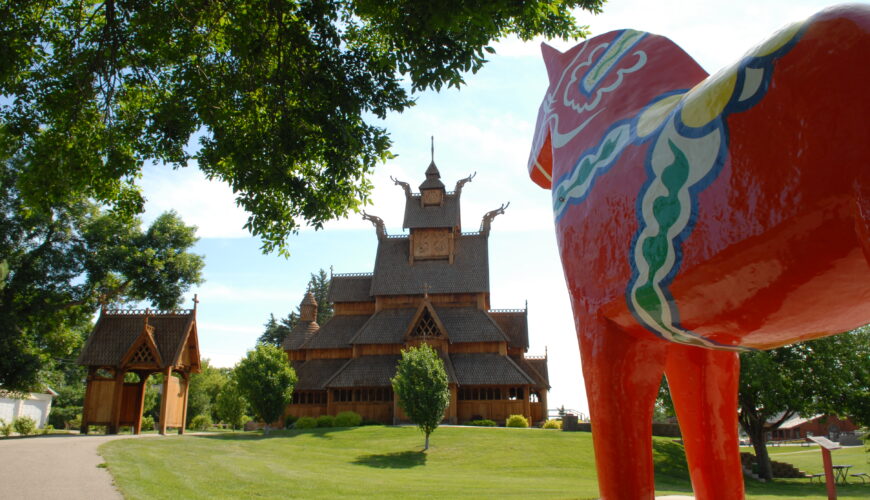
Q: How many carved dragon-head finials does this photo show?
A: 4